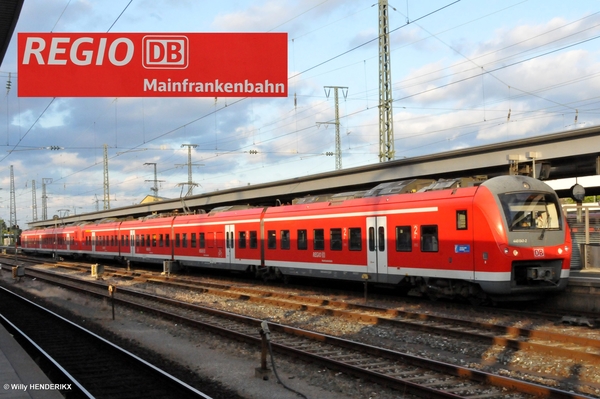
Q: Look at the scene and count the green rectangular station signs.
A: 0